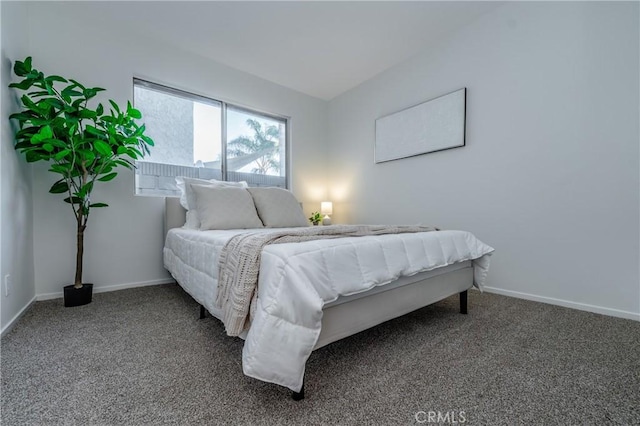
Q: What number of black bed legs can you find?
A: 3